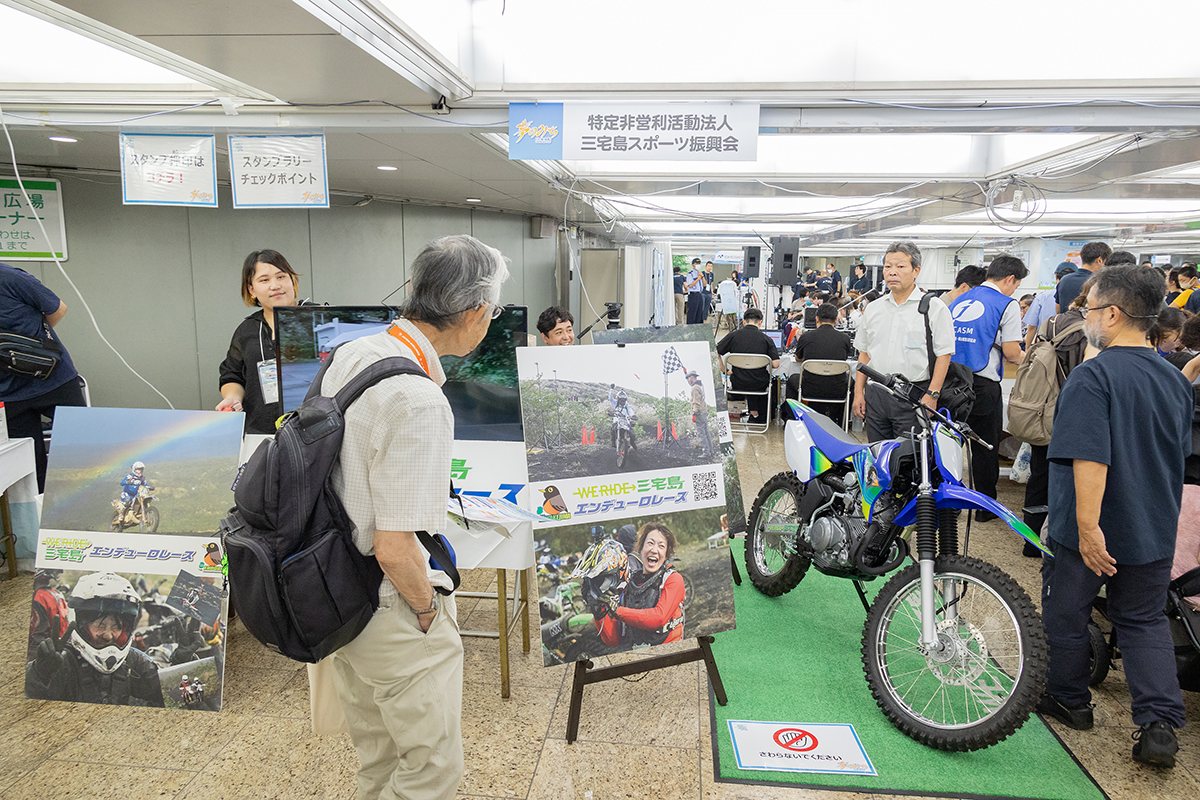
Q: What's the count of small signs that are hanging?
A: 2